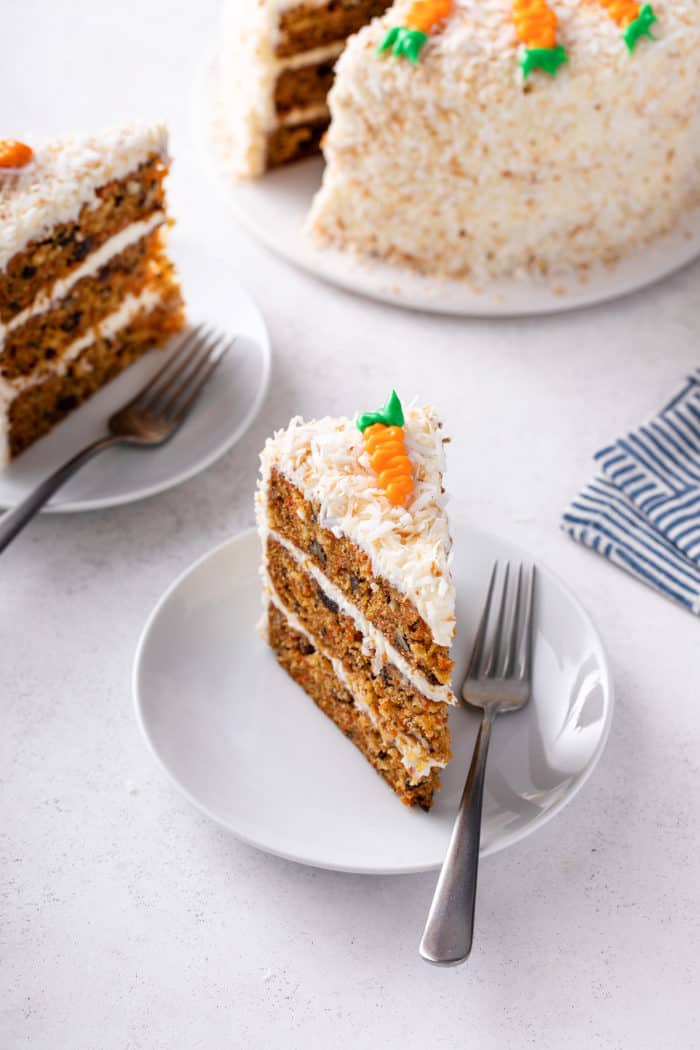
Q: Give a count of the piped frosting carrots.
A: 5